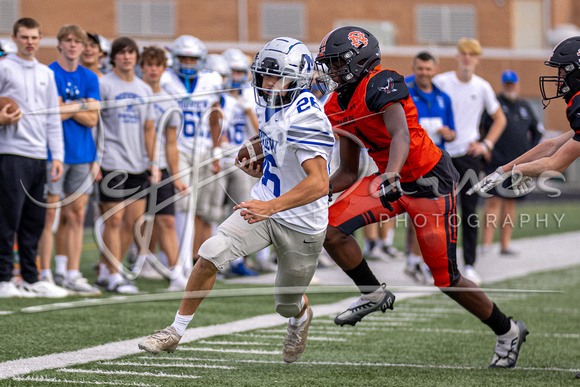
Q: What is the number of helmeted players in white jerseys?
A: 4